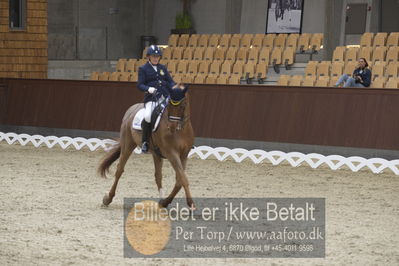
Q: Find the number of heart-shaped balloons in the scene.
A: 0